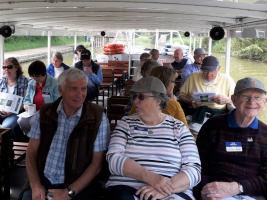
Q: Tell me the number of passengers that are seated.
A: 15